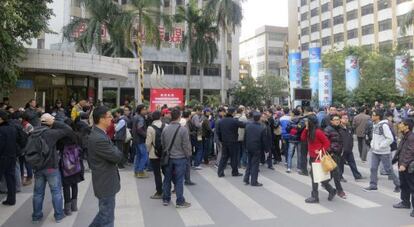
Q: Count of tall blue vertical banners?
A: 5